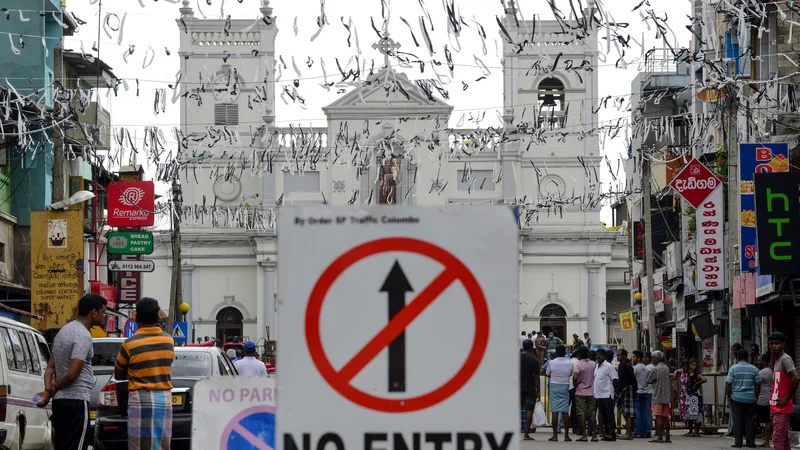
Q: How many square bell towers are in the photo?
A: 2